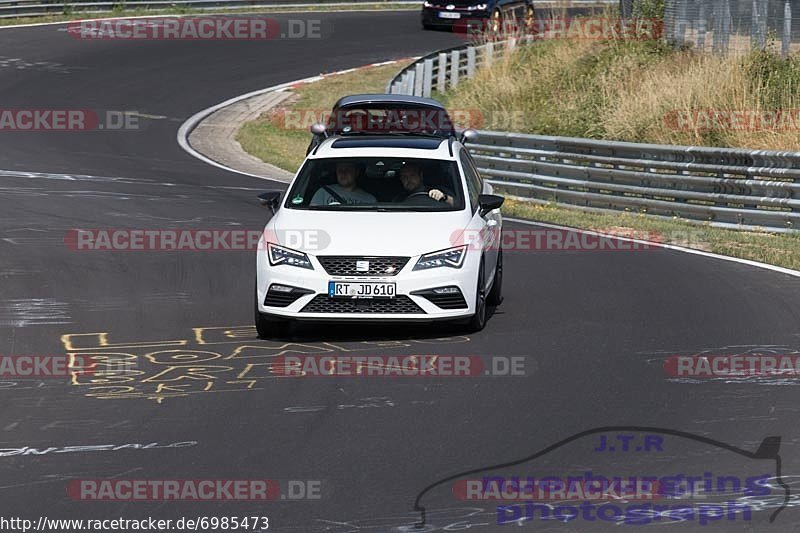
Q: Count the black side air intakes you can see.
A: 2